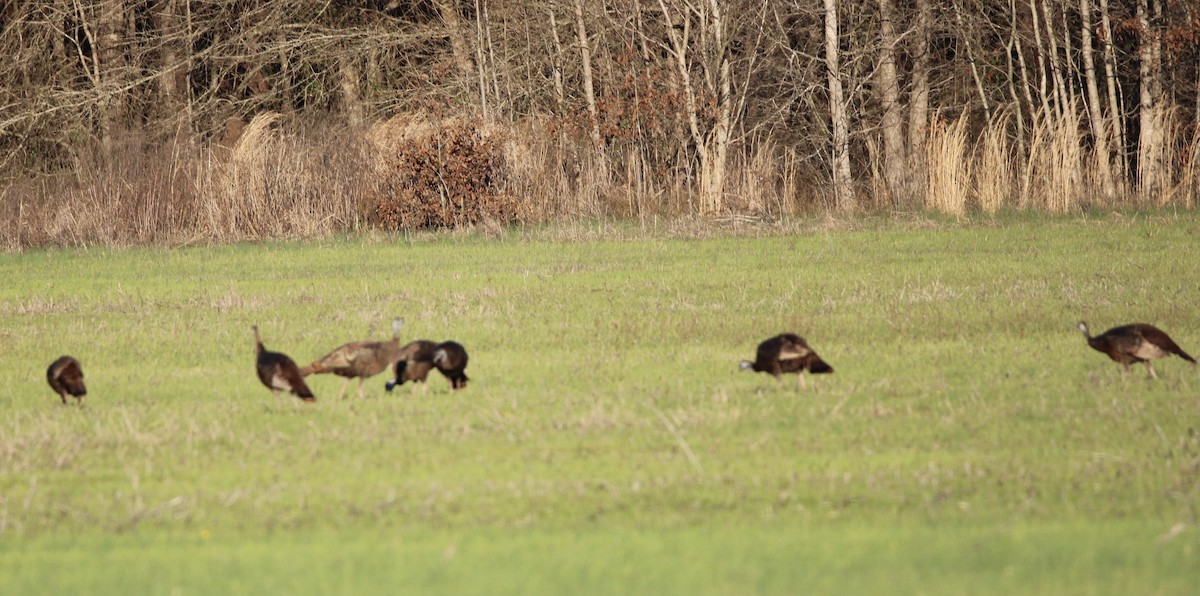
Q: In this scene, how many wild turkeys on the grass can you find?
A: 7